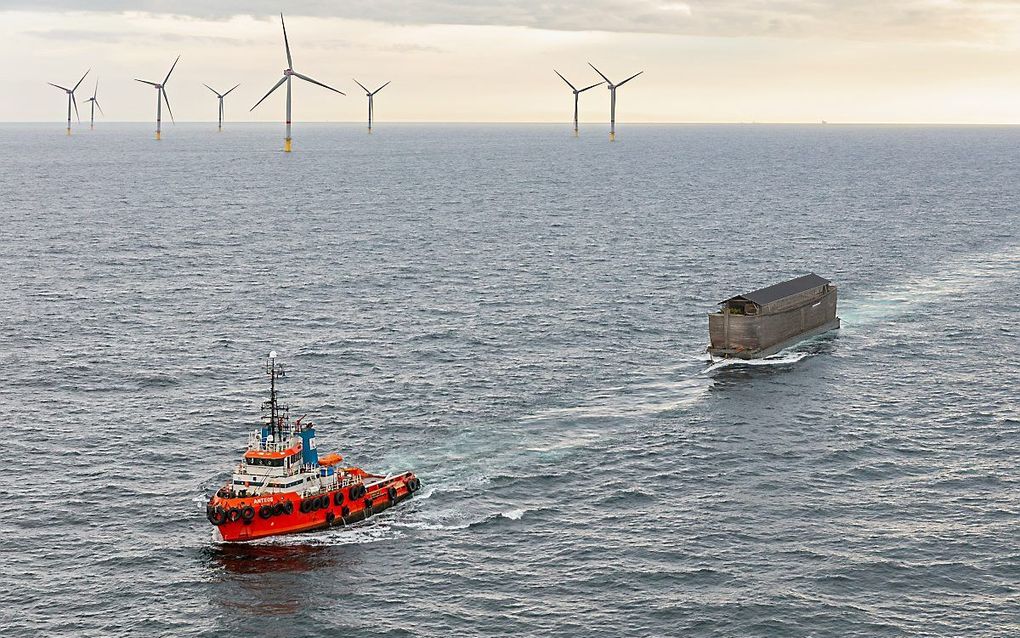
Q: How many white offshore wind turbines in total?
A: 8